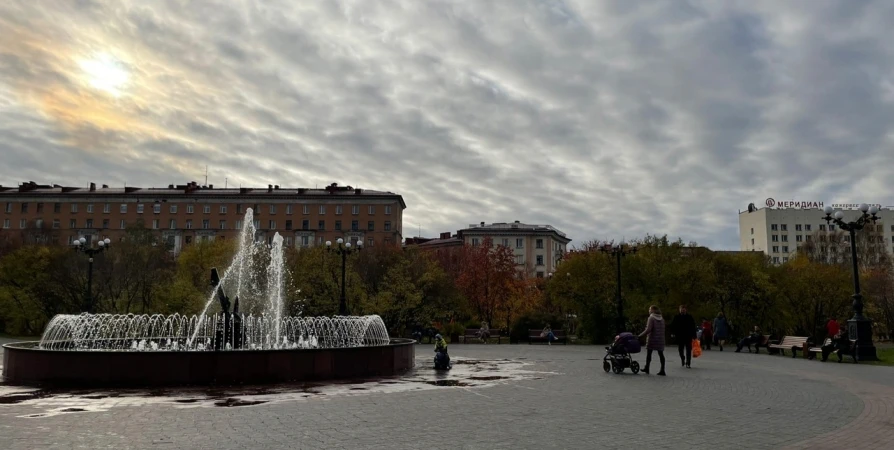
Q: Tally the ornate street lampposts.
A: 4